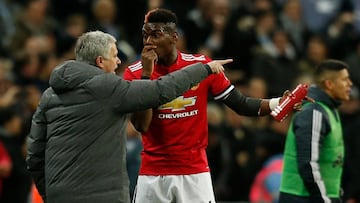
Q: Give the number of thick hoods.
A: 1